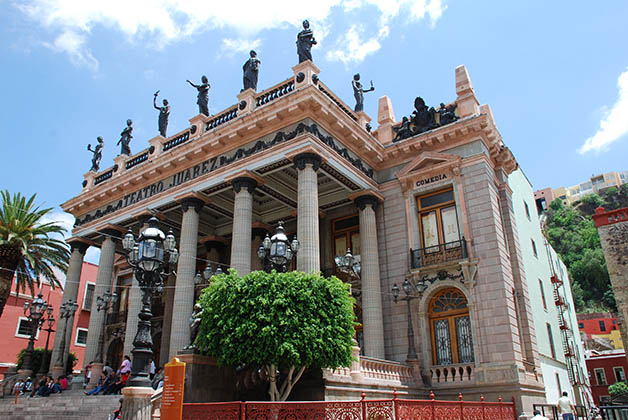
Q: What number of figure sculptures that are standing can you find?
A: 7